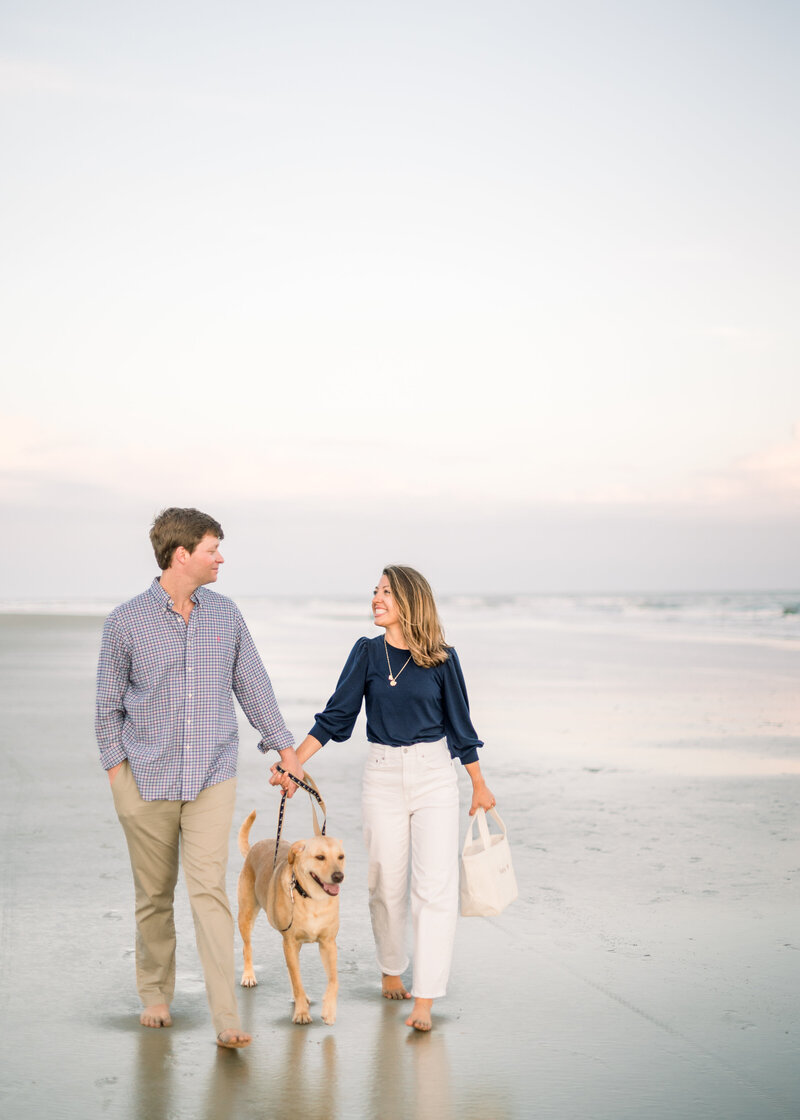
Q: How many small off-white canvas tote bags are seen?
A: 1